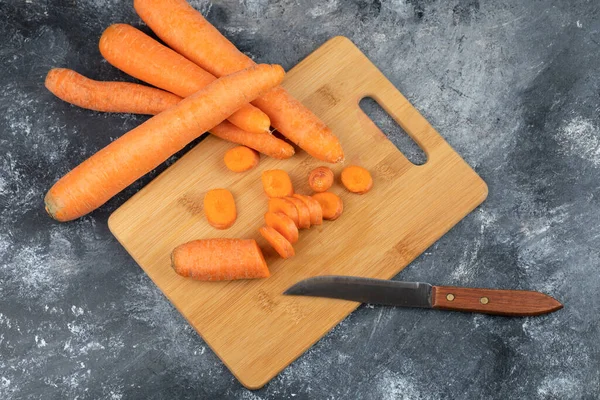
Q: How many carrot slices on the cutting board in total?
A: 11